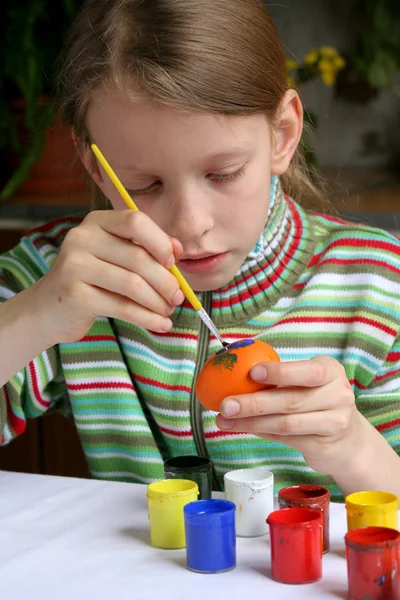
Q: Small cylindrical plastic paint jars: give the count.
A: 8